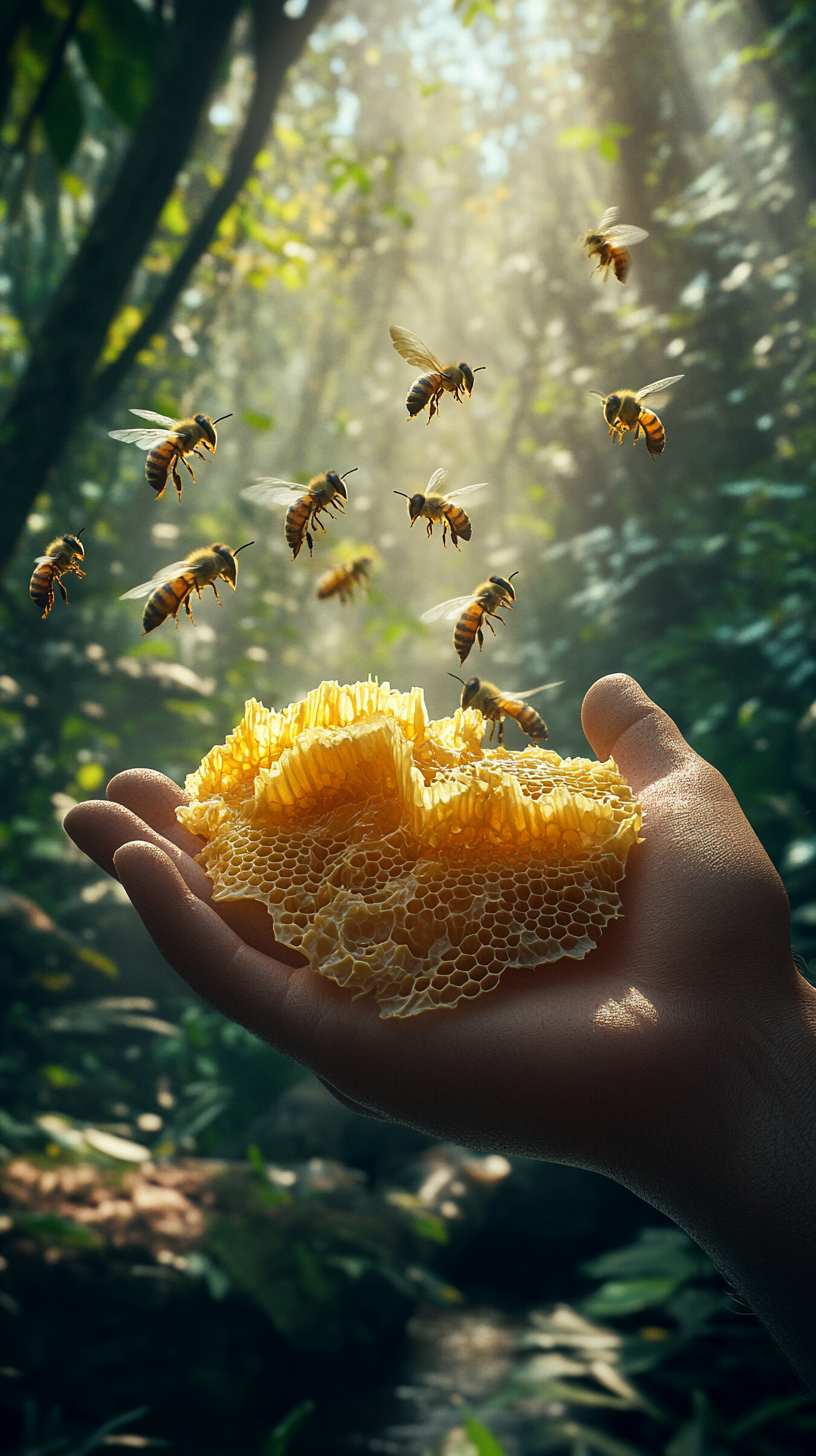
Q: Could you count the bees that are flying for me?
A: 10